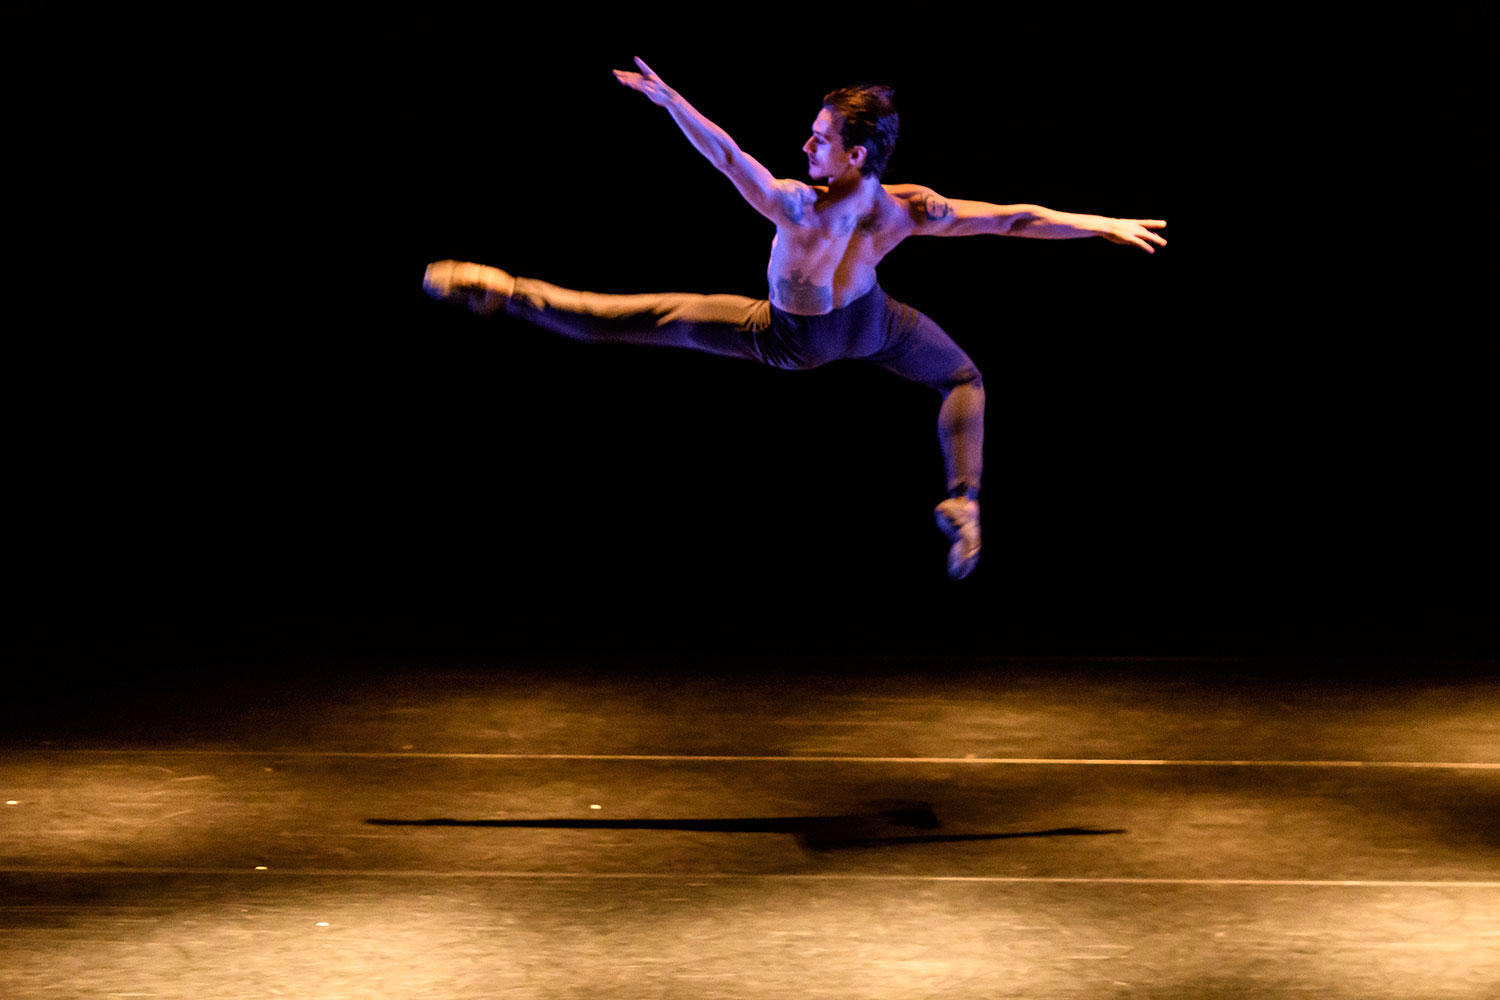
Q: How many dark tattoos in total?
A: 3